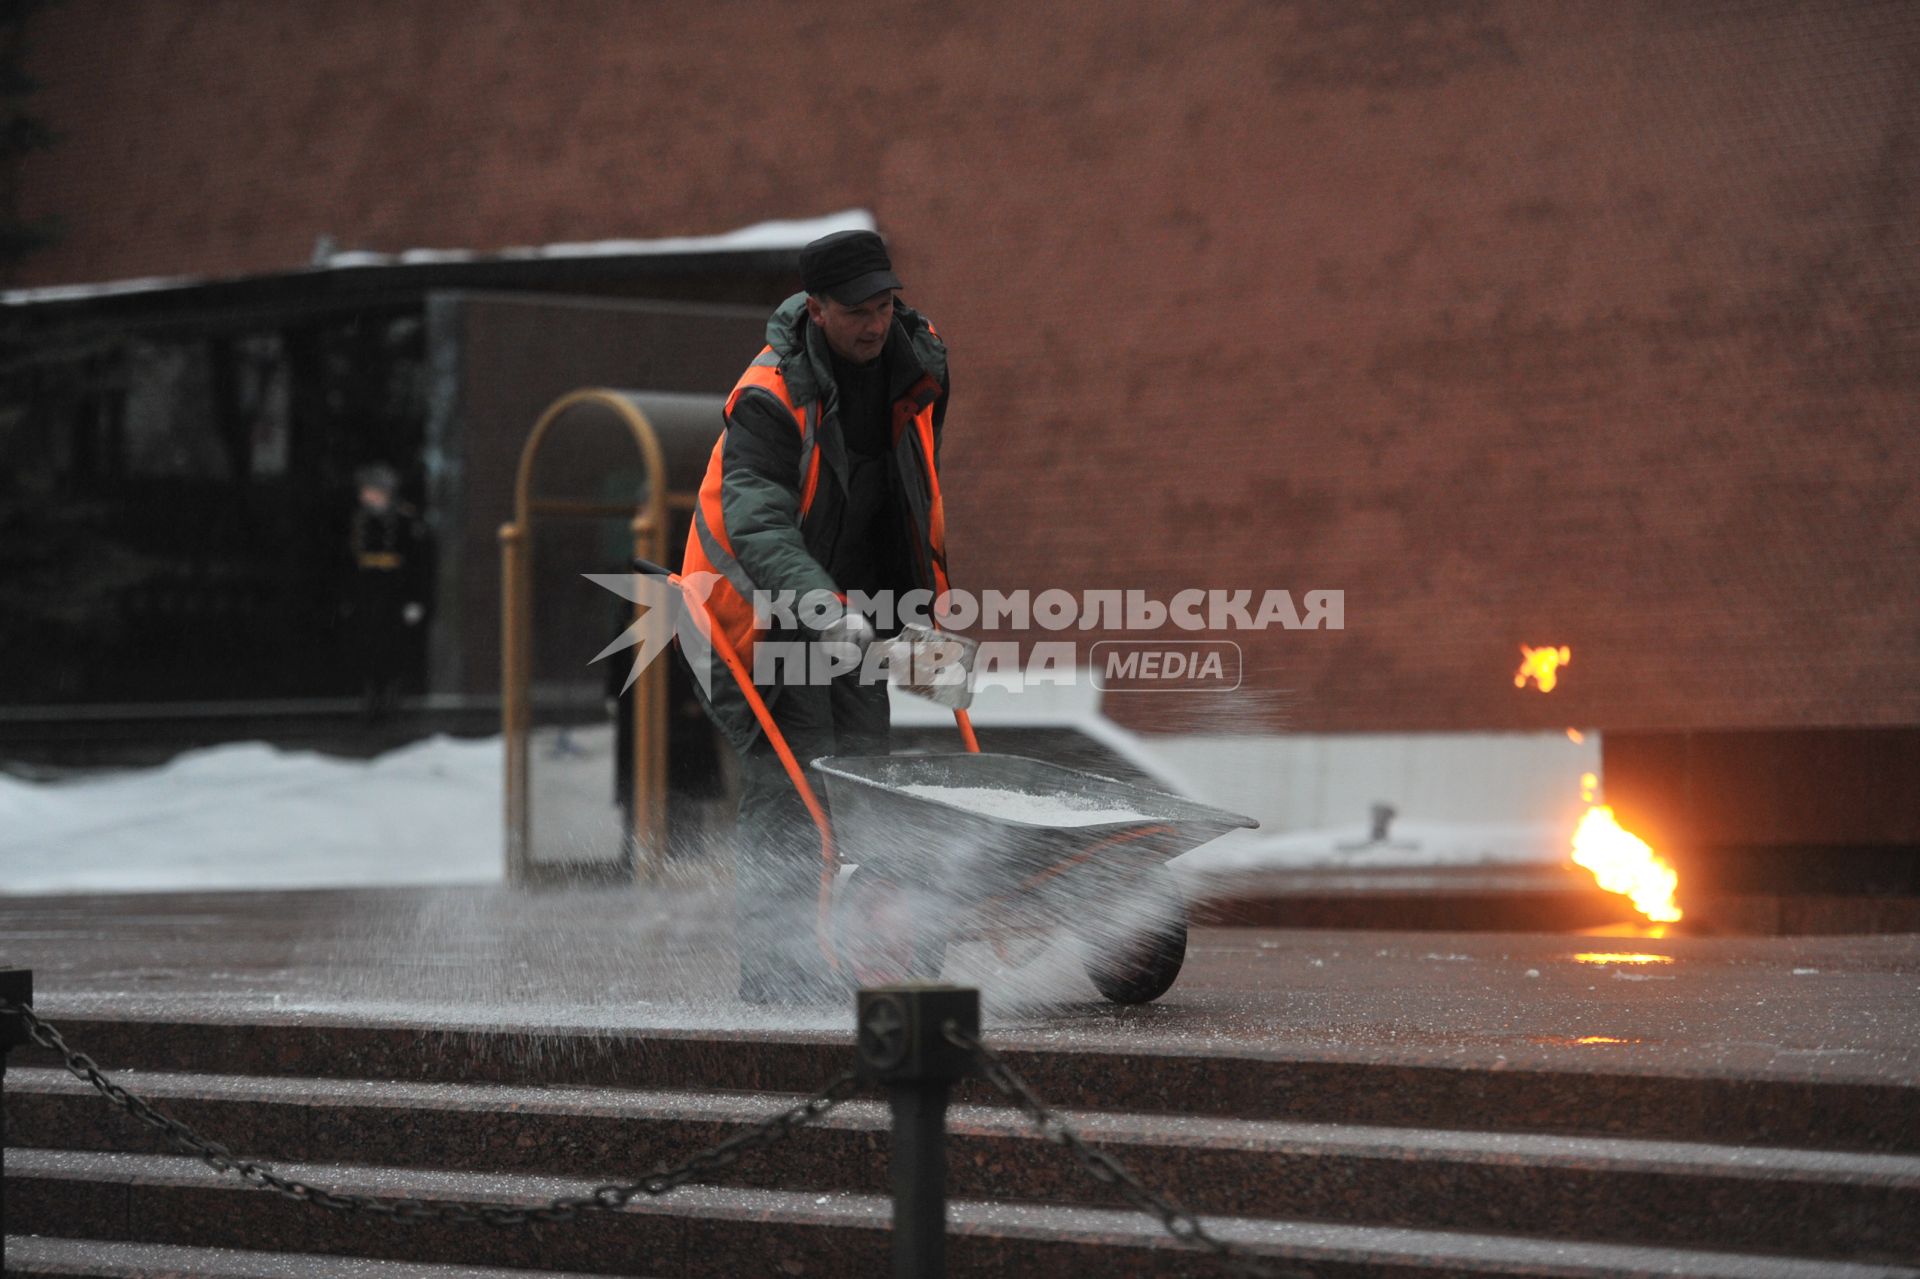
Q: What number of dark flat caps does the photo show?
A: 1